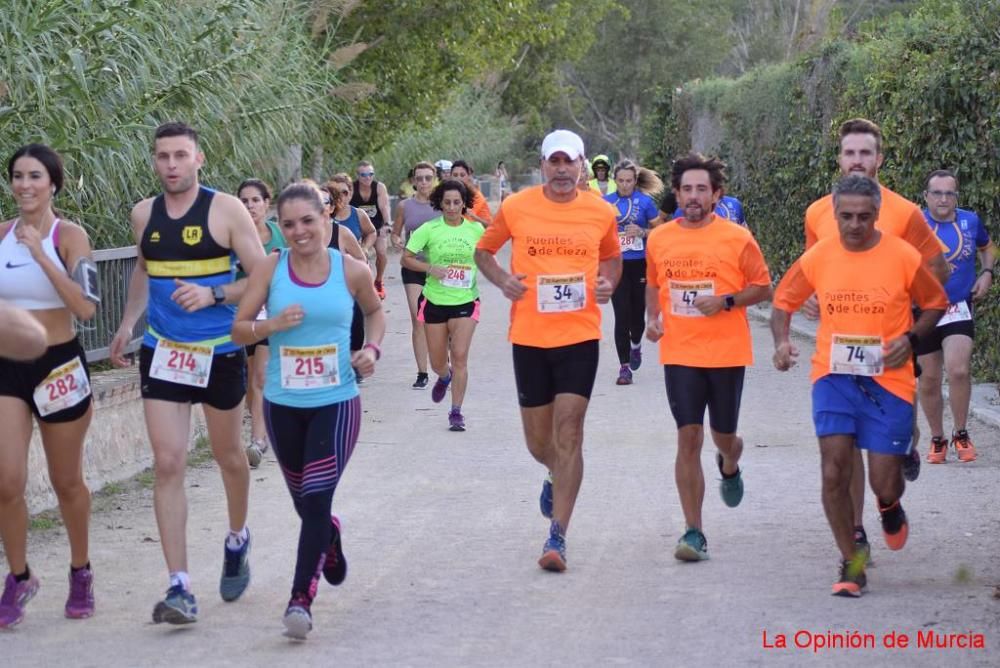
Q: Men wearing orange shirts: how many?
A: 4